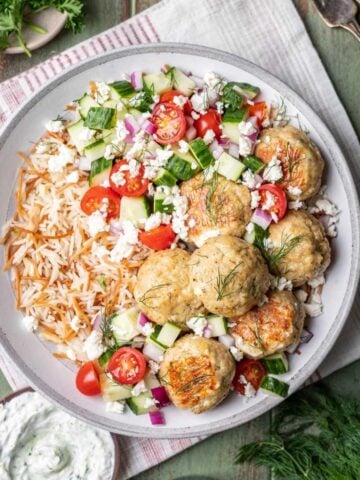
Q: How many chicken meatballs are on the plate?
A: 7